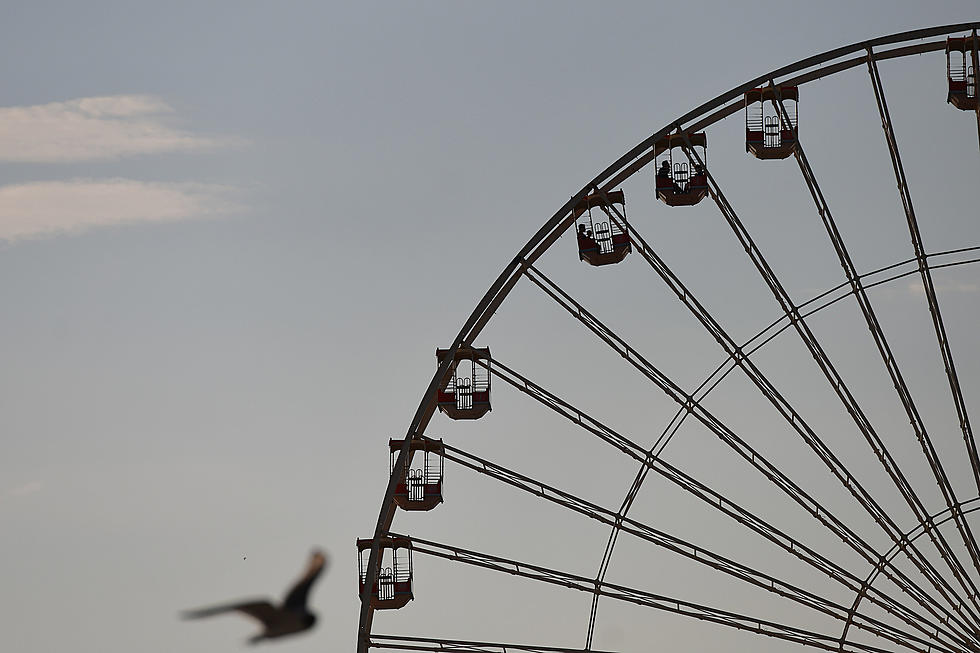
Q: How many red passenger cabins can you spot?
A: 7